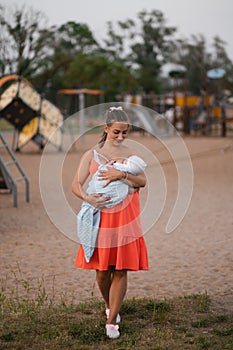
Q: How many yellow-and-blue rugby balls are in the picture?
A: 0